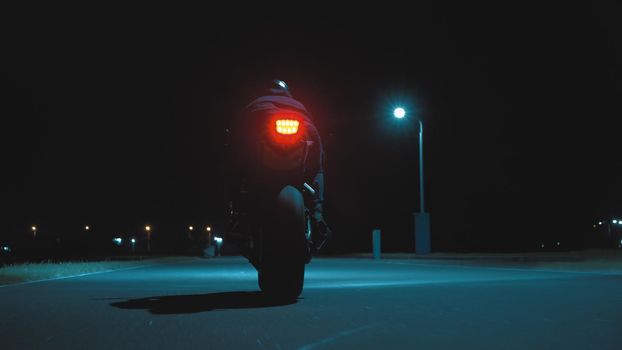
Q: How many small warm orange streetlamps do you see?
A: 5